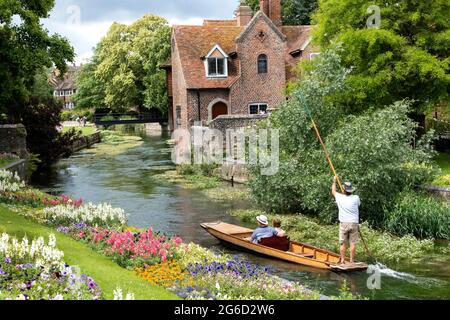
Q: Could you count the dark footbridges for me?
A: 1